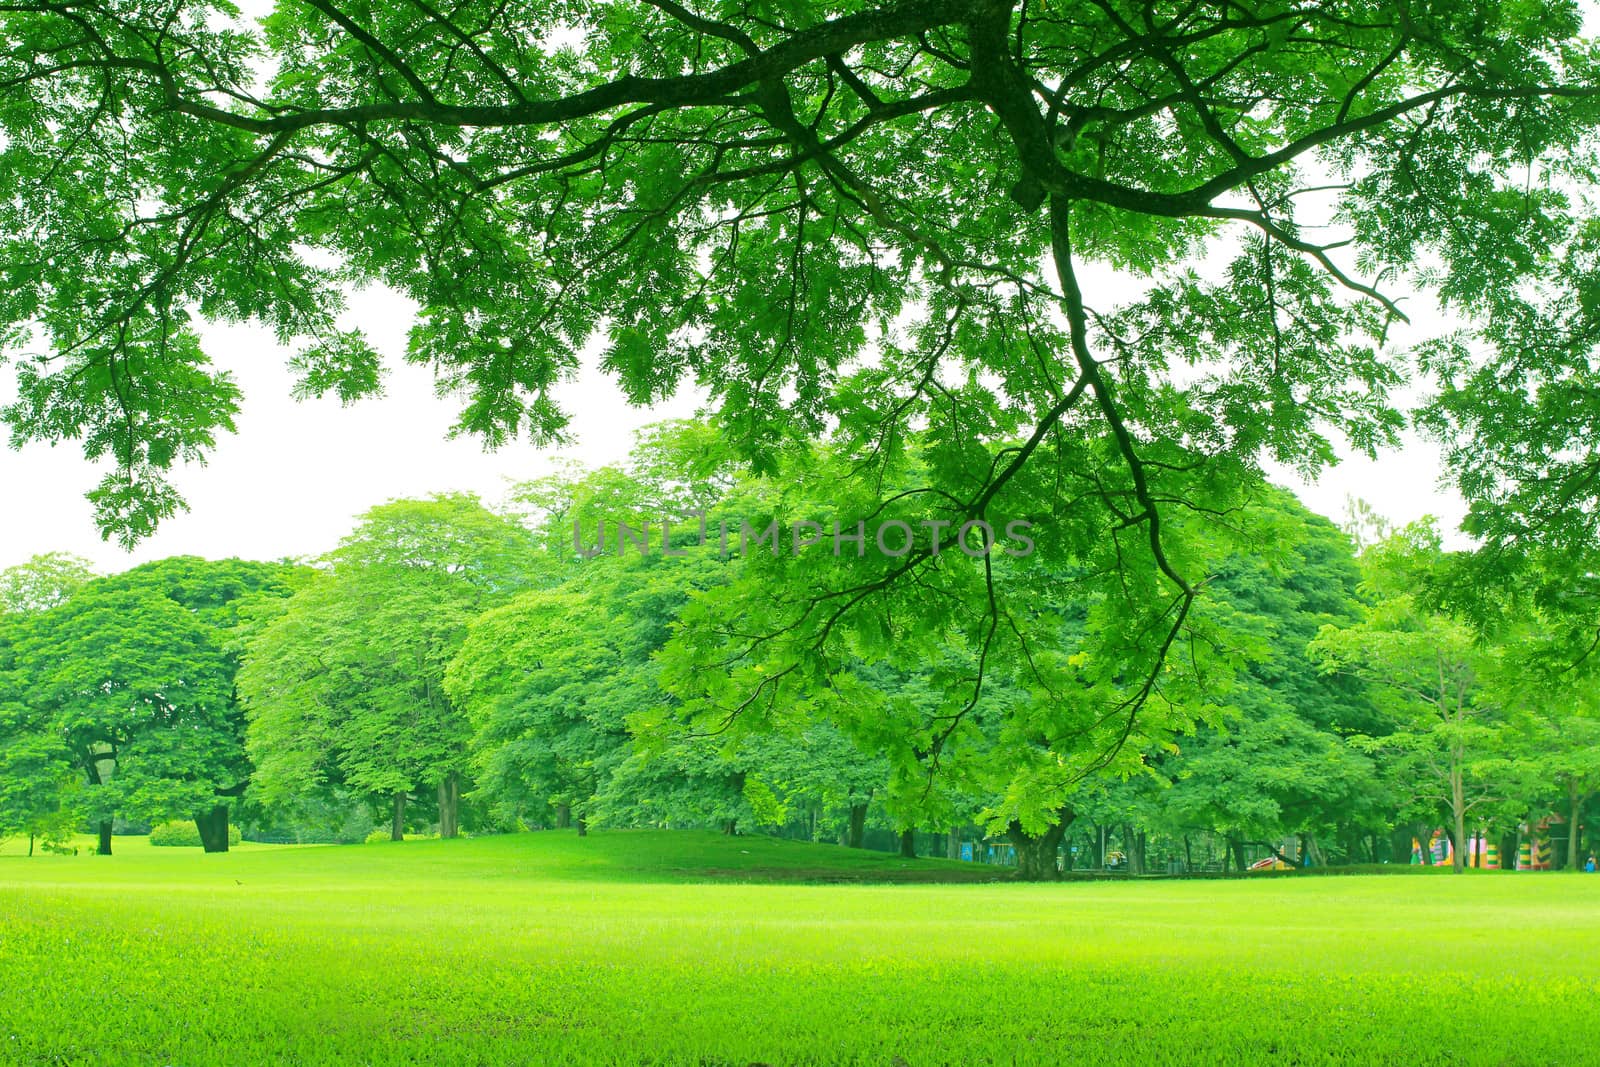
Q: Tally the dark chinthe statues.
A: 0